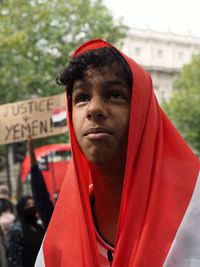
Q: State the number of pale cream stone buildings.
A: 1